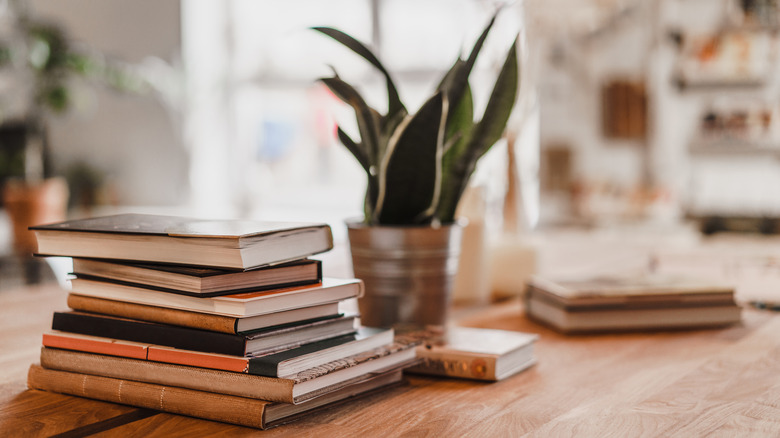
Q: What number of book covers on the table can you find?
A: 11